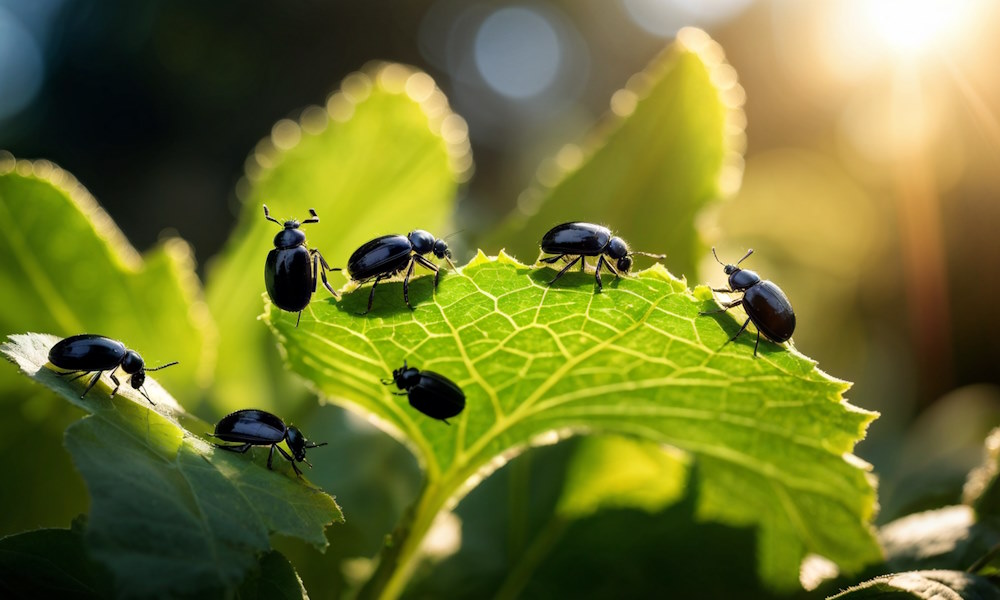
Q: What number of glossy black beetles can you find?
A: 7